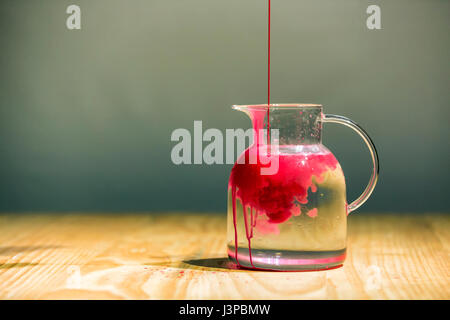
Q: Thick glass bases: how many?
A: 1